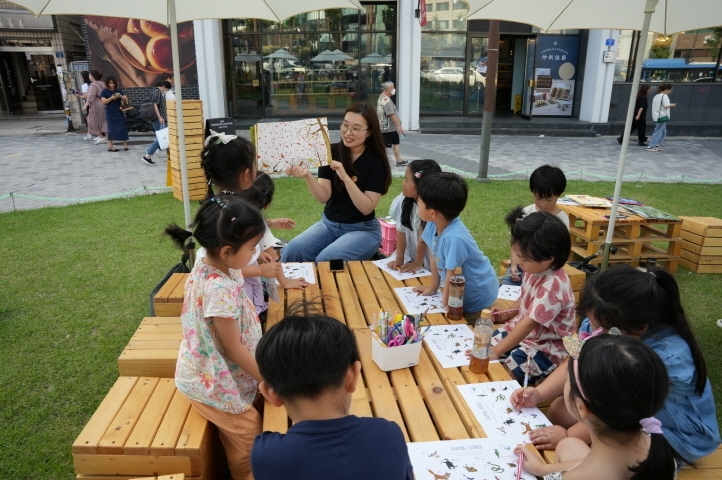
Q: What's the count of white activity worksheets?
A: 7